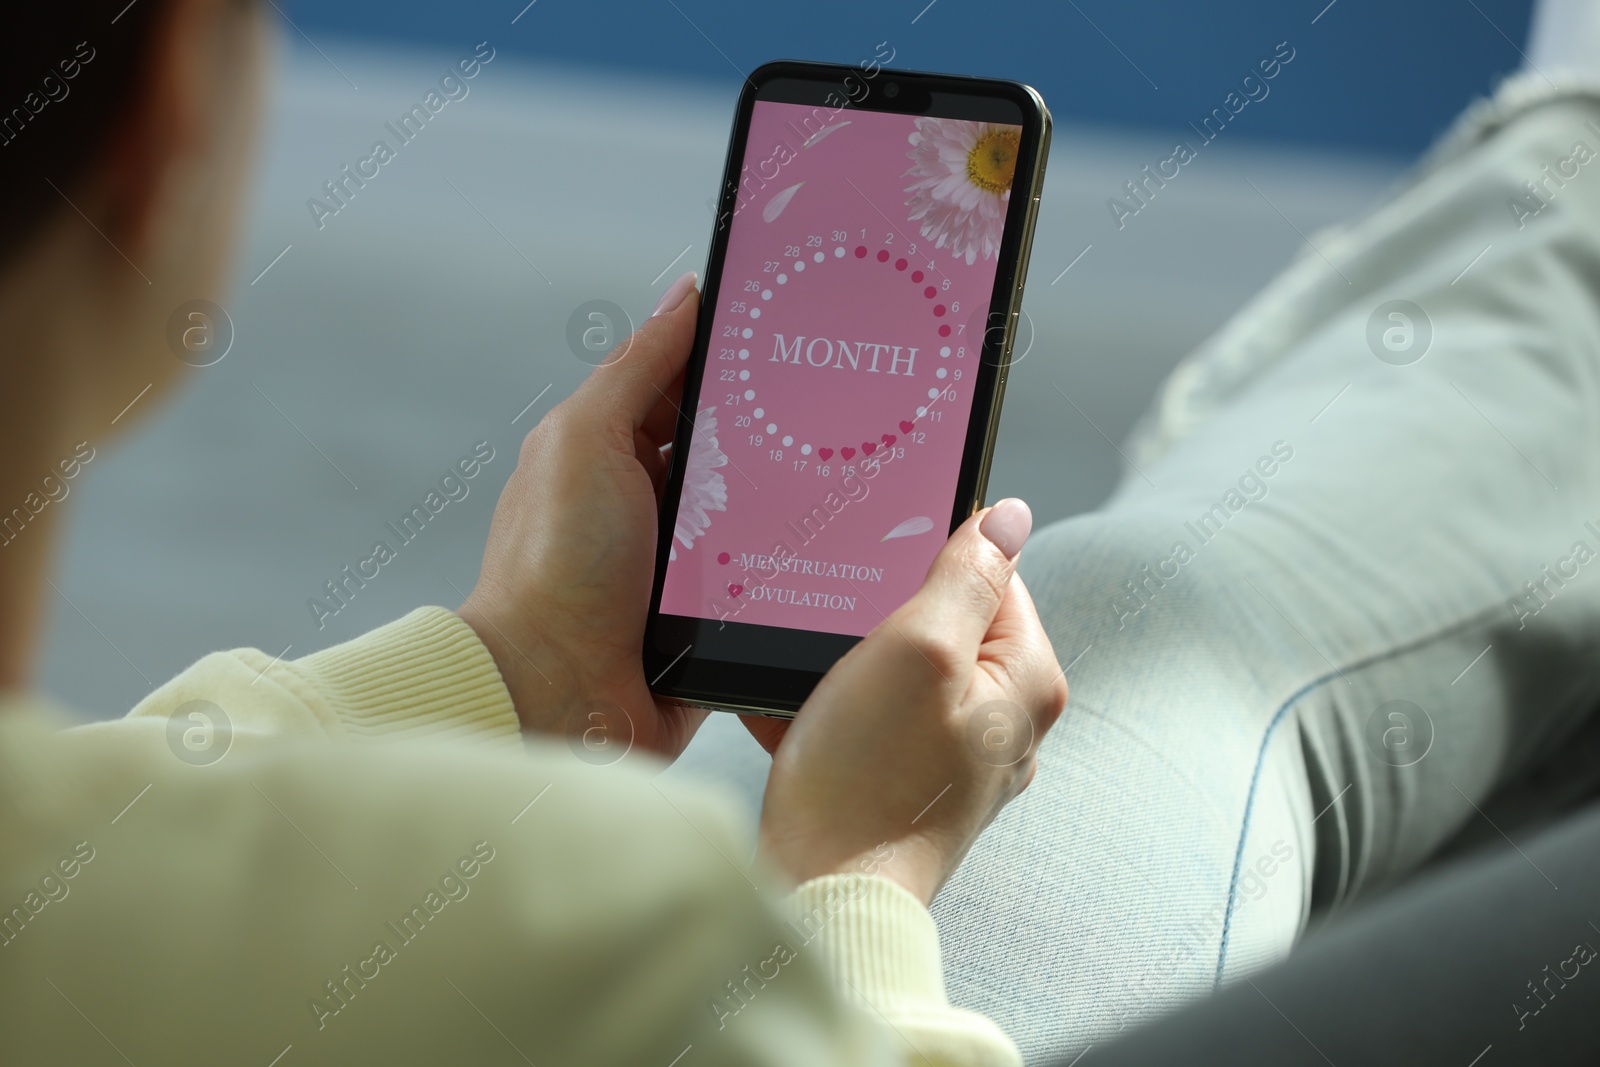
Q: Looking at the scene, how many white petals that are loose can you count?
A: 3